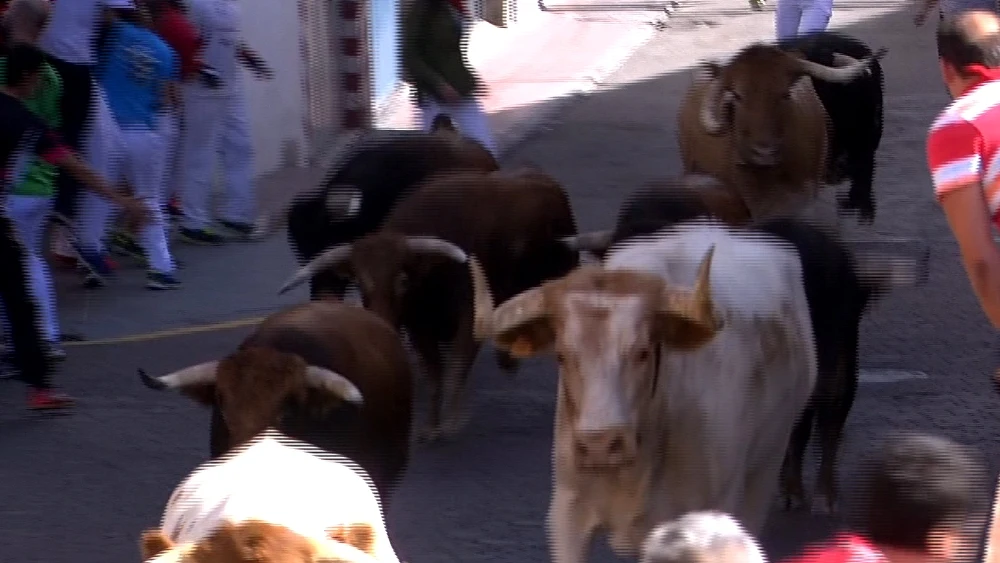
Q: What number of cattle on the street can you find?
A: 9